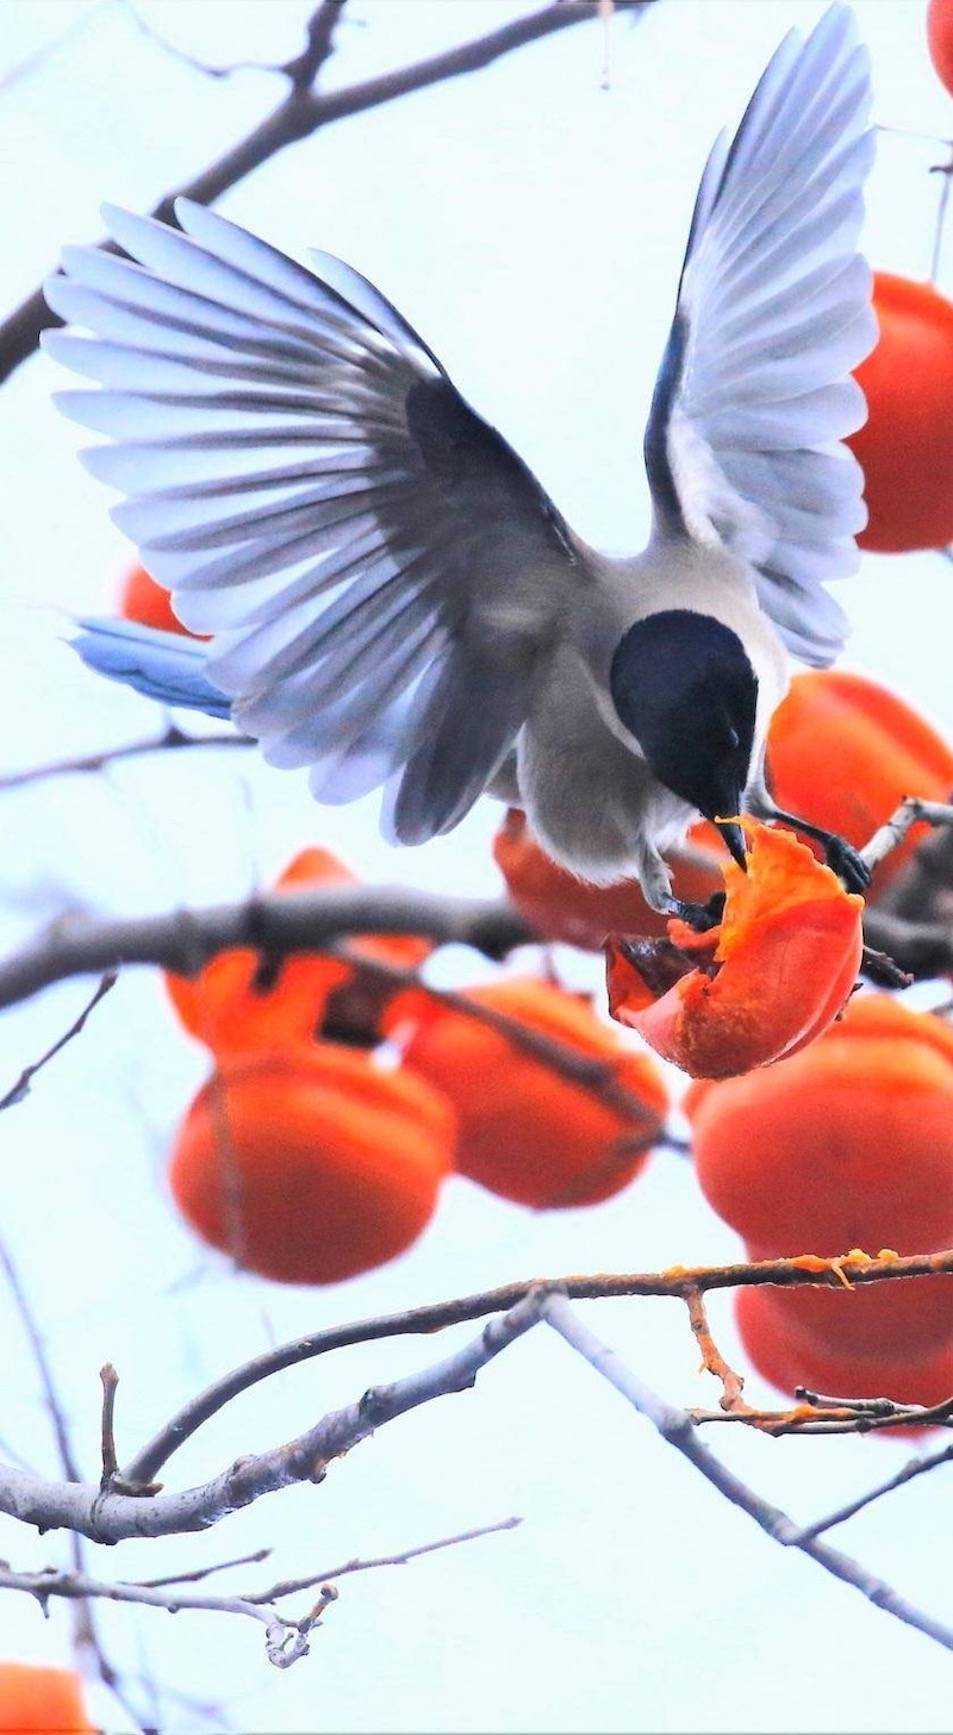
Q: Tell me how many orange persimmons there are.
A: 12